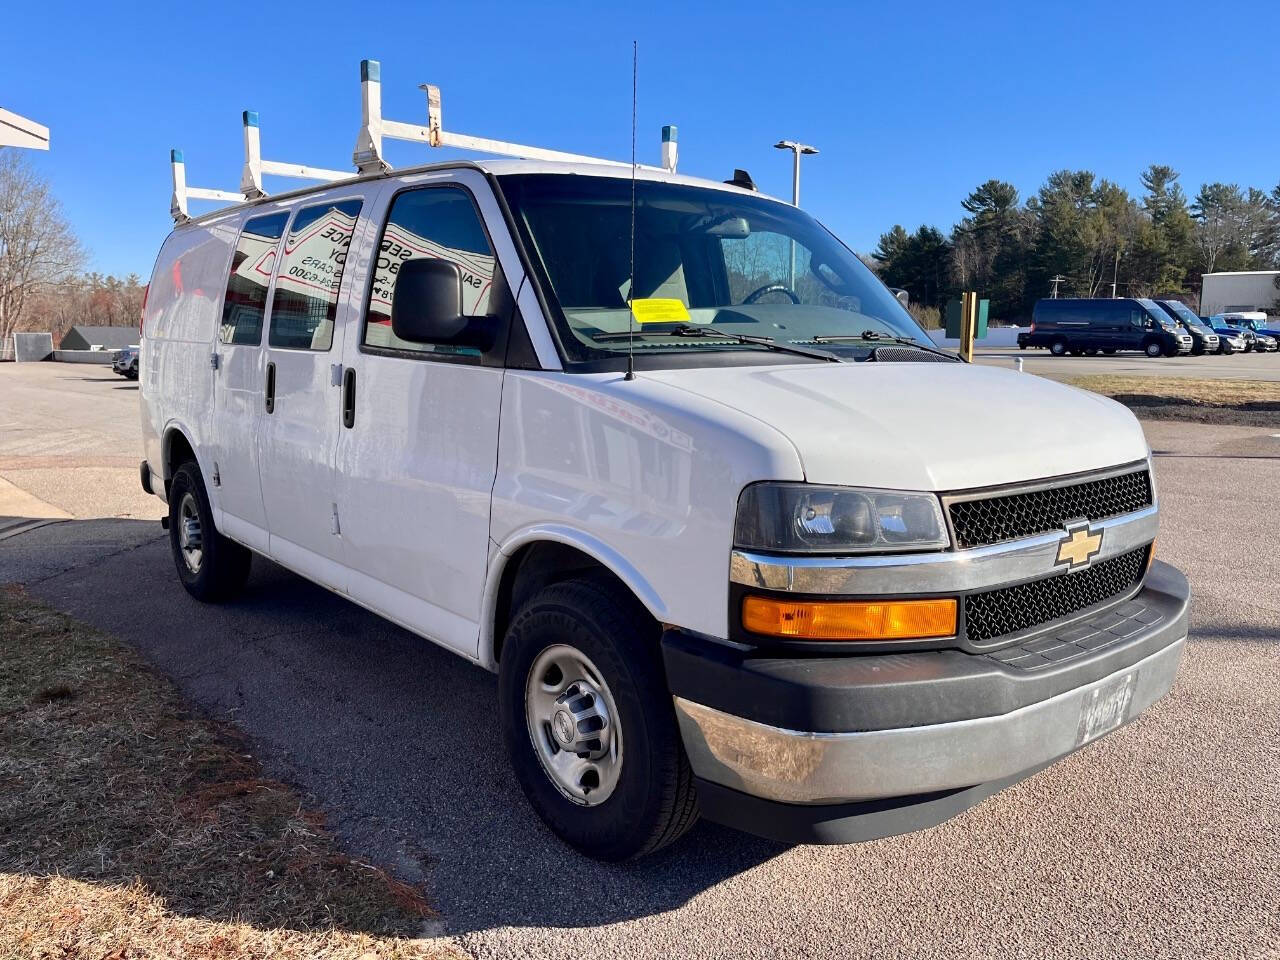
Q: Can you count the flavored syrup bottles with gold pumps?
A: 0